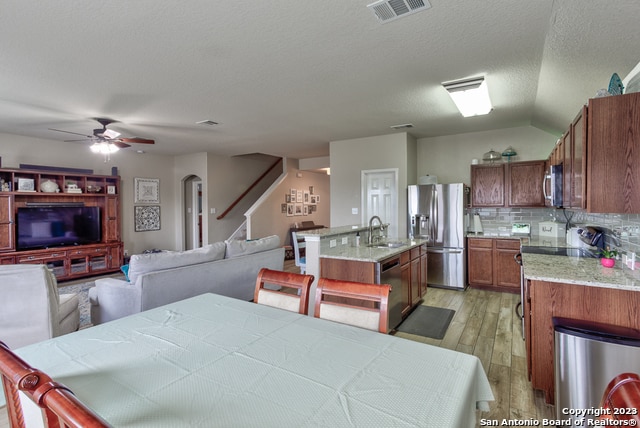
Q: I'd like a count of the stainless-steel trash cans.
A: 1